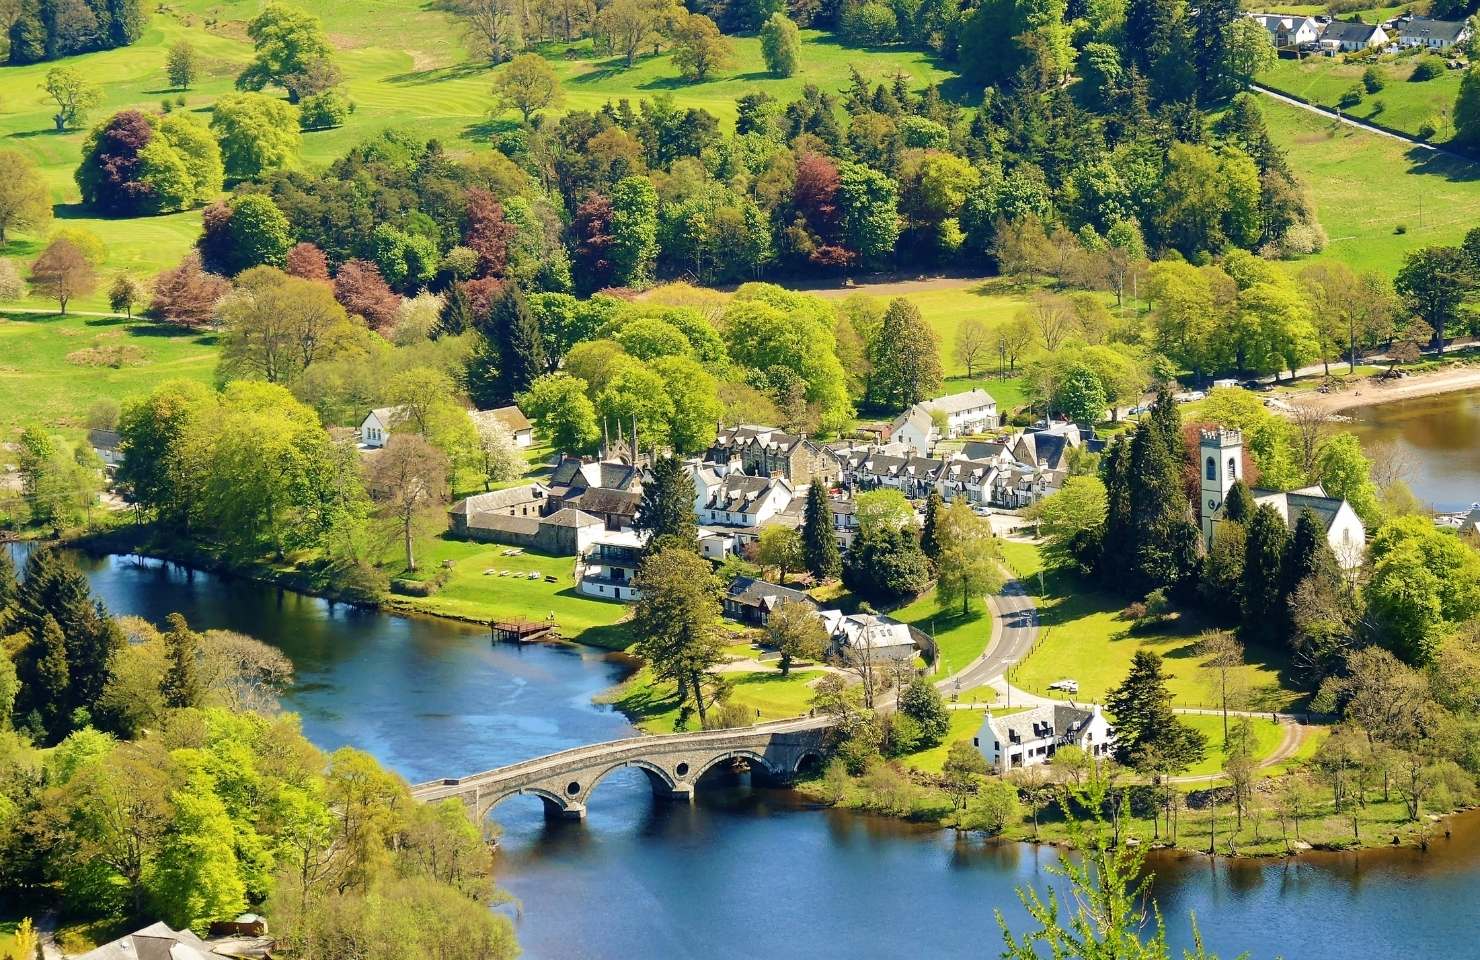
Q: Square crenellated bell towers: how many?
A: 1